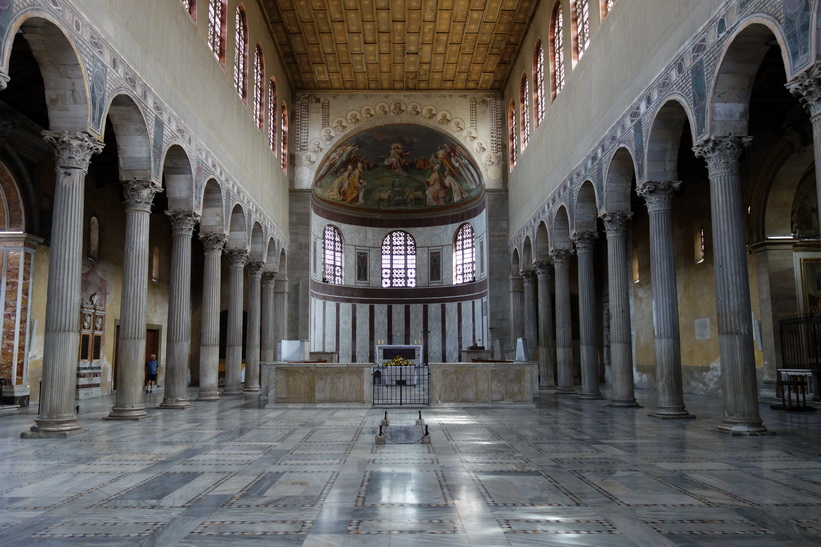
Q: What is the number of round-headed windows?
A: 15